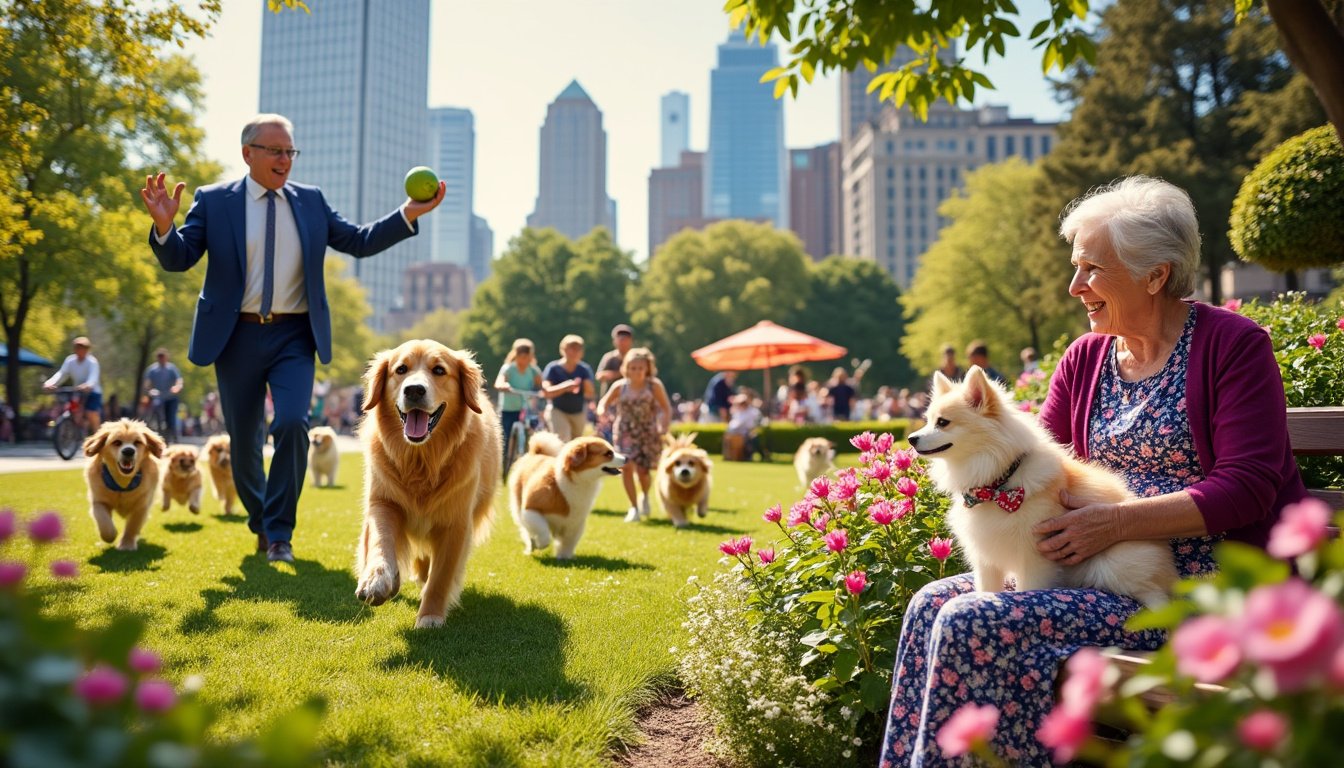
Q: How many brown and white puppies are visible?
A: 1